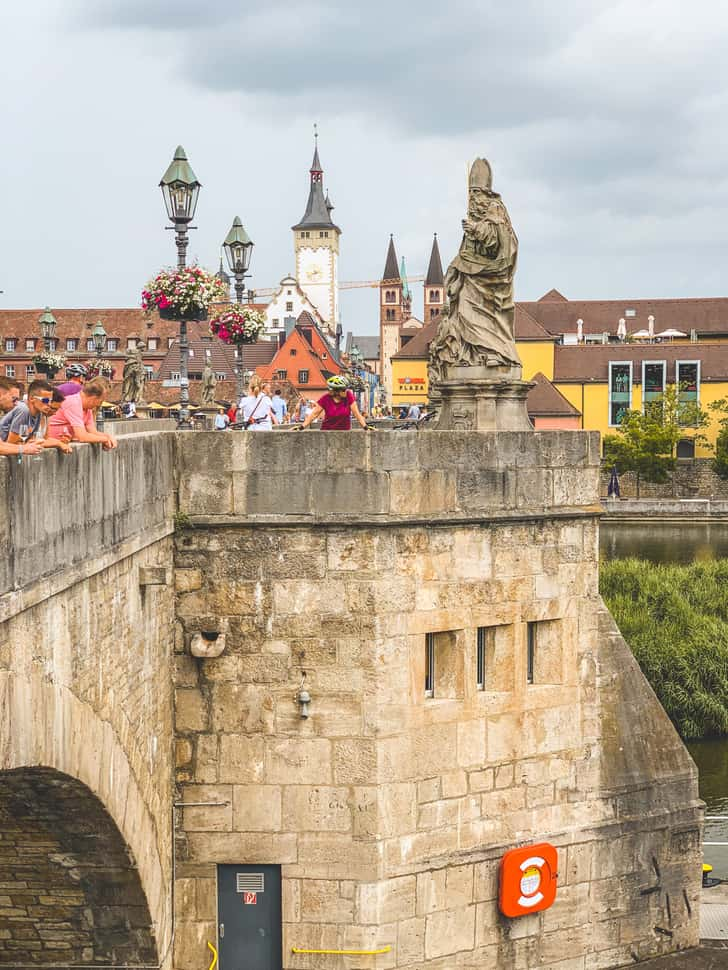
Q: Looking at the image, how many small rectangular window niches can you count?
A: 3